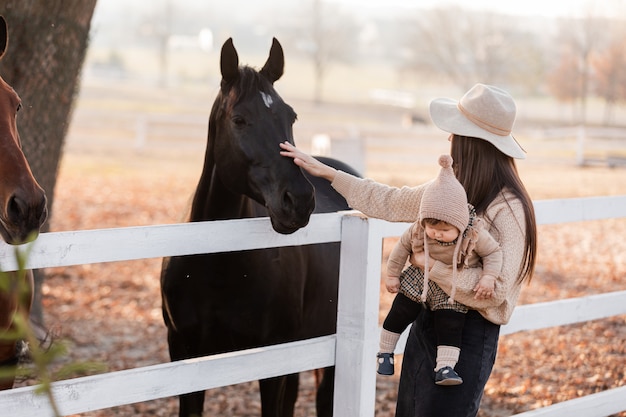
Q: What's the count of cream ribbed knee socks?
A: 2